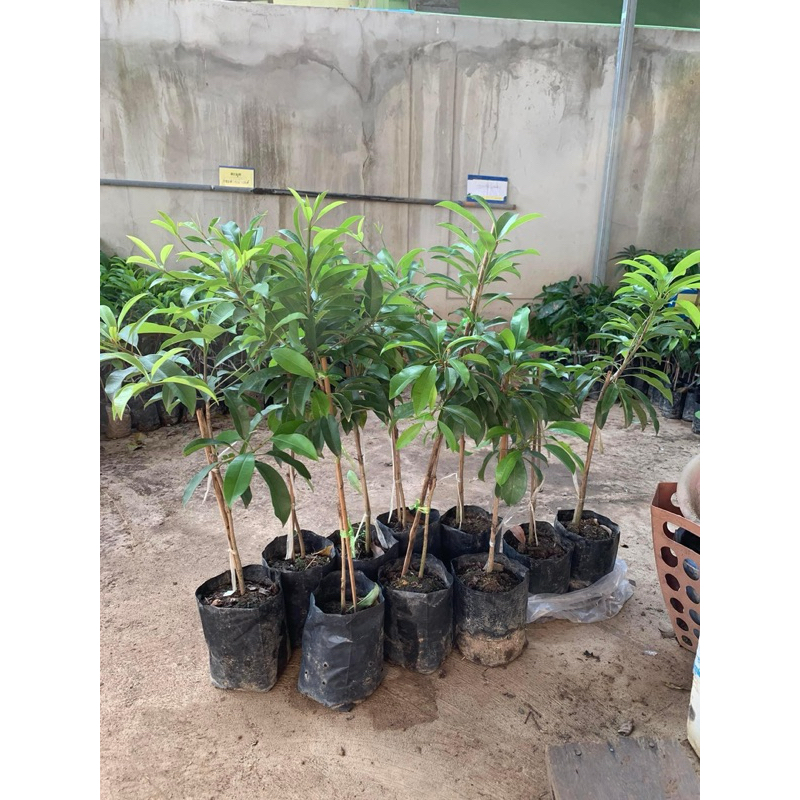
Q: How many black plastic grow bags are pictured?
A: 10